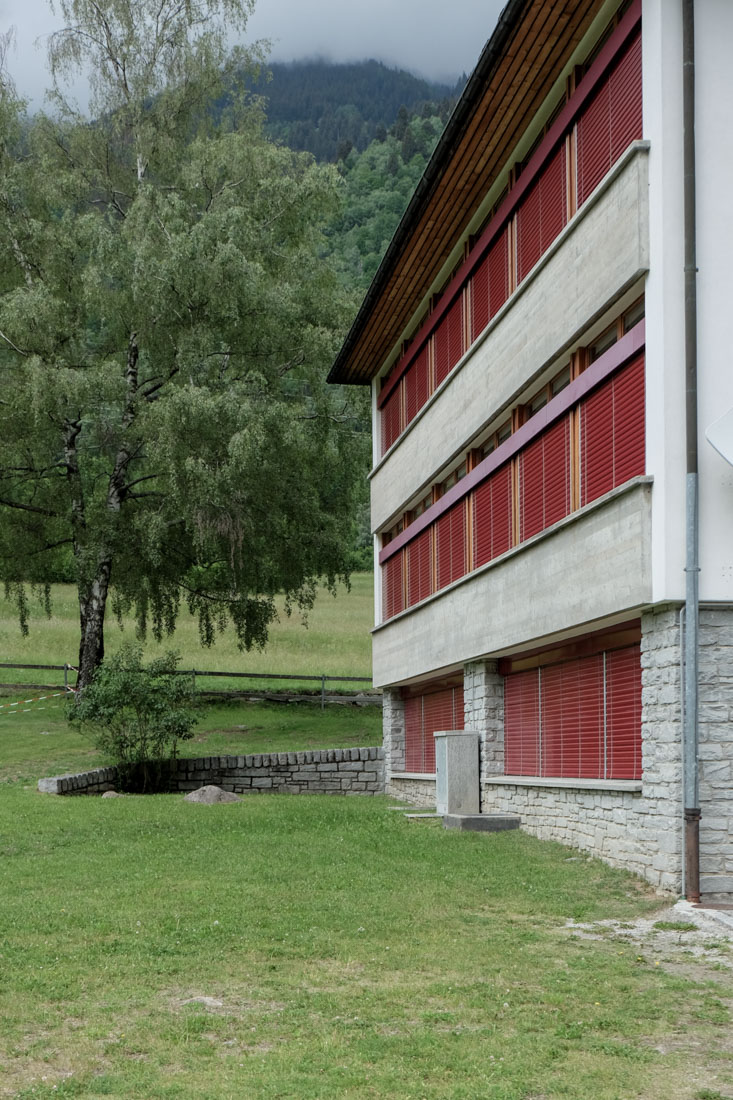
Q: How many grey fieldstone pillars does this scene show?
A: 3